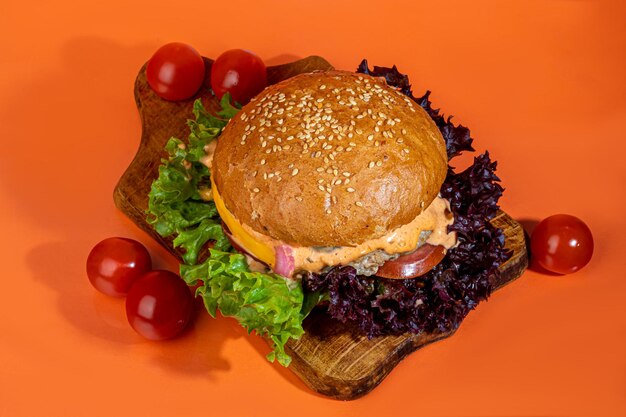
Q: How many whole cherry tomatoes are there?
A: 5